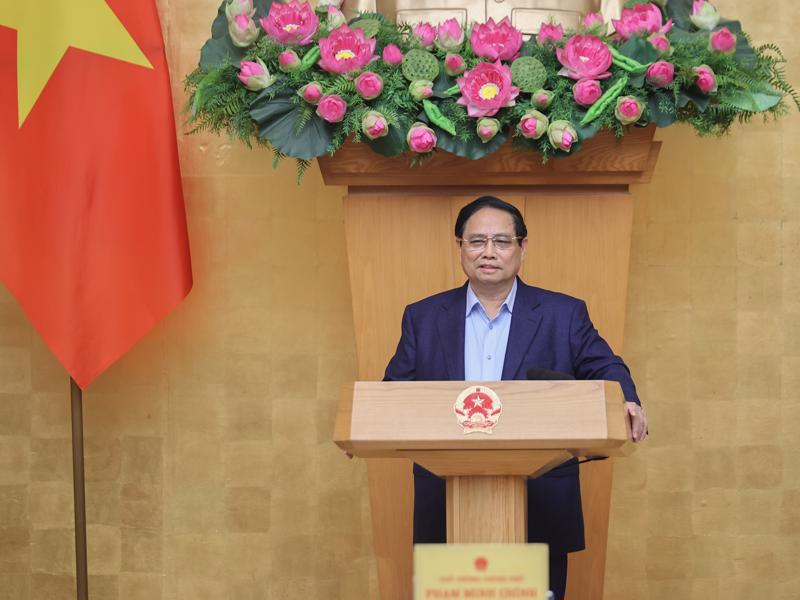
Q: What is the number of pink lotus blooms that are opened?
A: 6